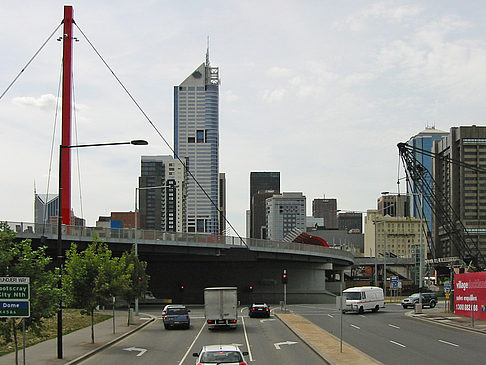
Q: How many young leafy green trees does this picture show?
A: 3